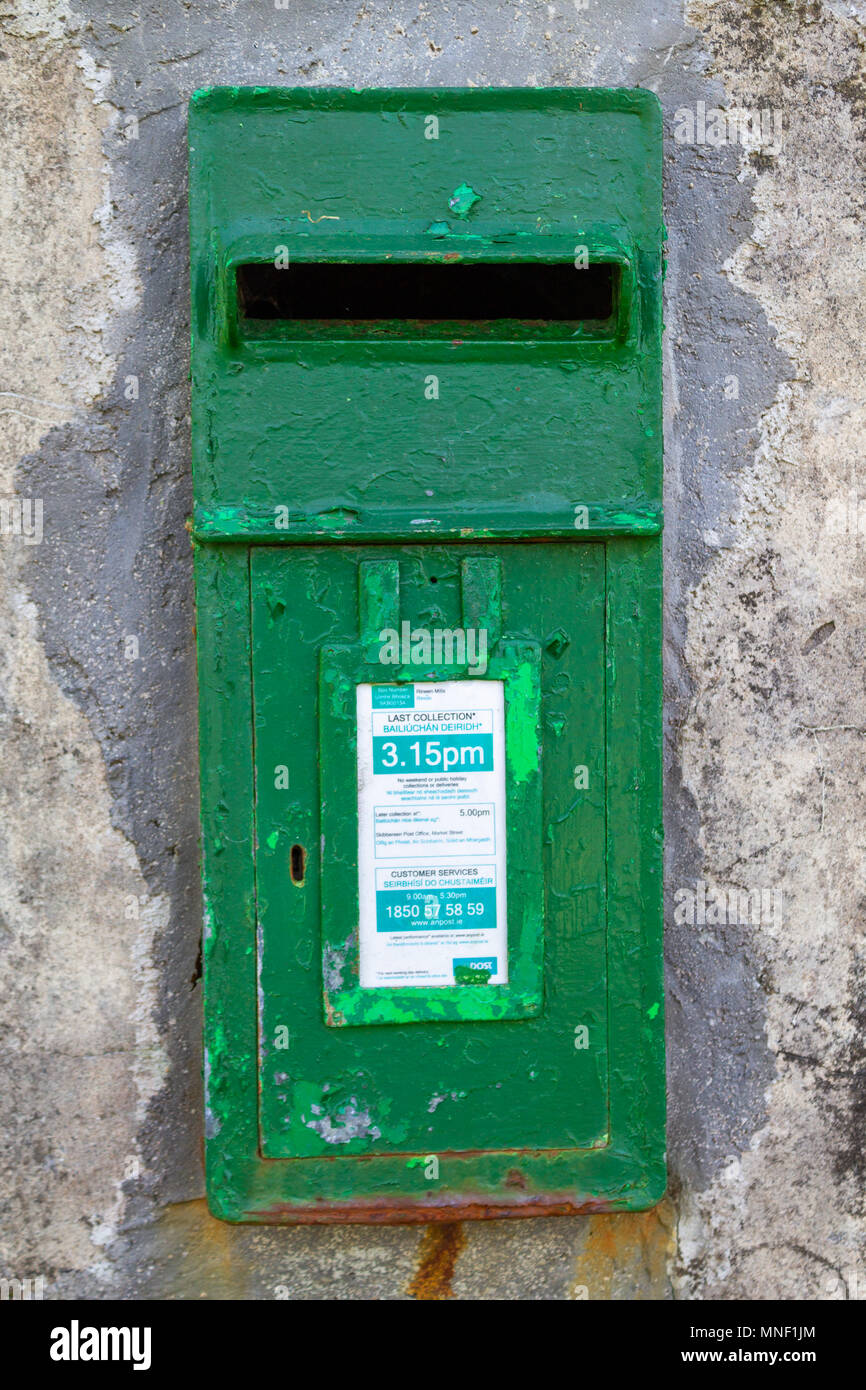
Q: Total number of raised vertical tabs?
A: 2